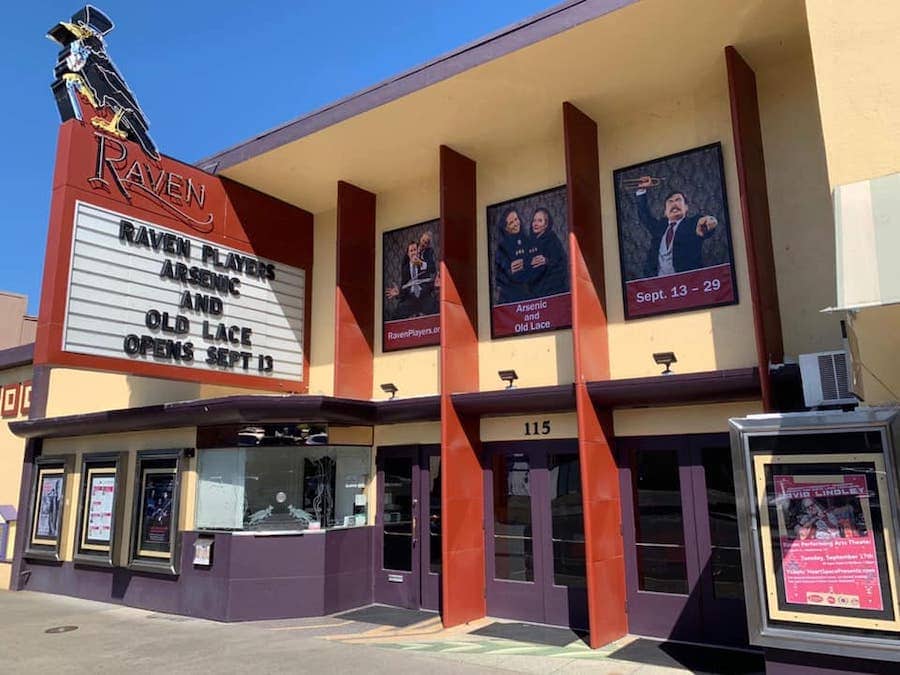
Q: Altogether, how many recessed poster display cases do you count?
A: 4